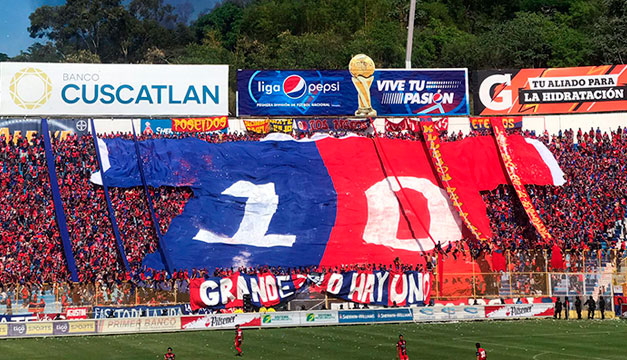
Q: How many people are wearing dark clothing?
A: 5